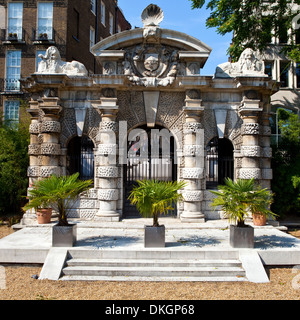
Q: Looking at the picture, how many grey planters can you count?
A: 3